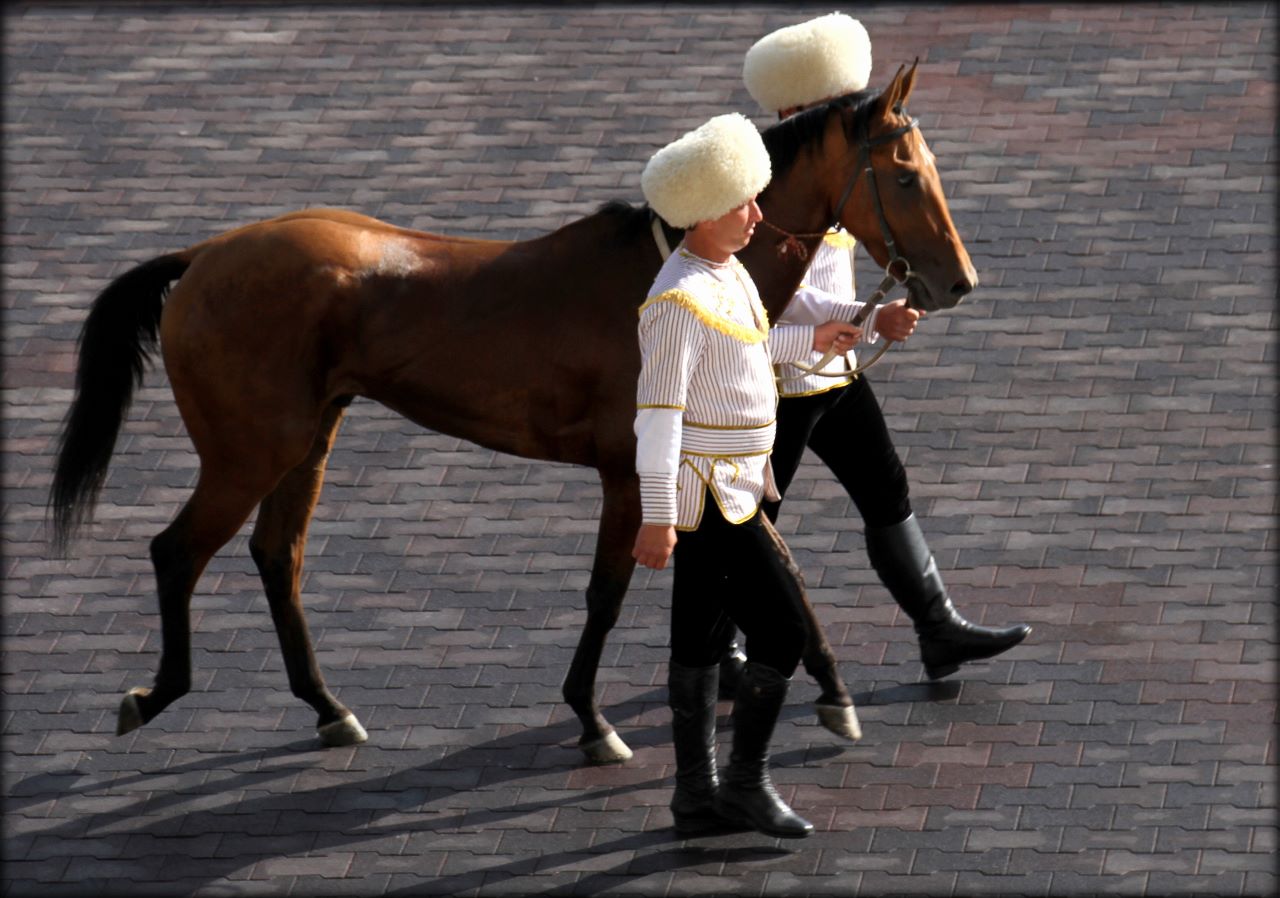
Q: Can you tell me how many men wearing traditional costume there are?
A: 2